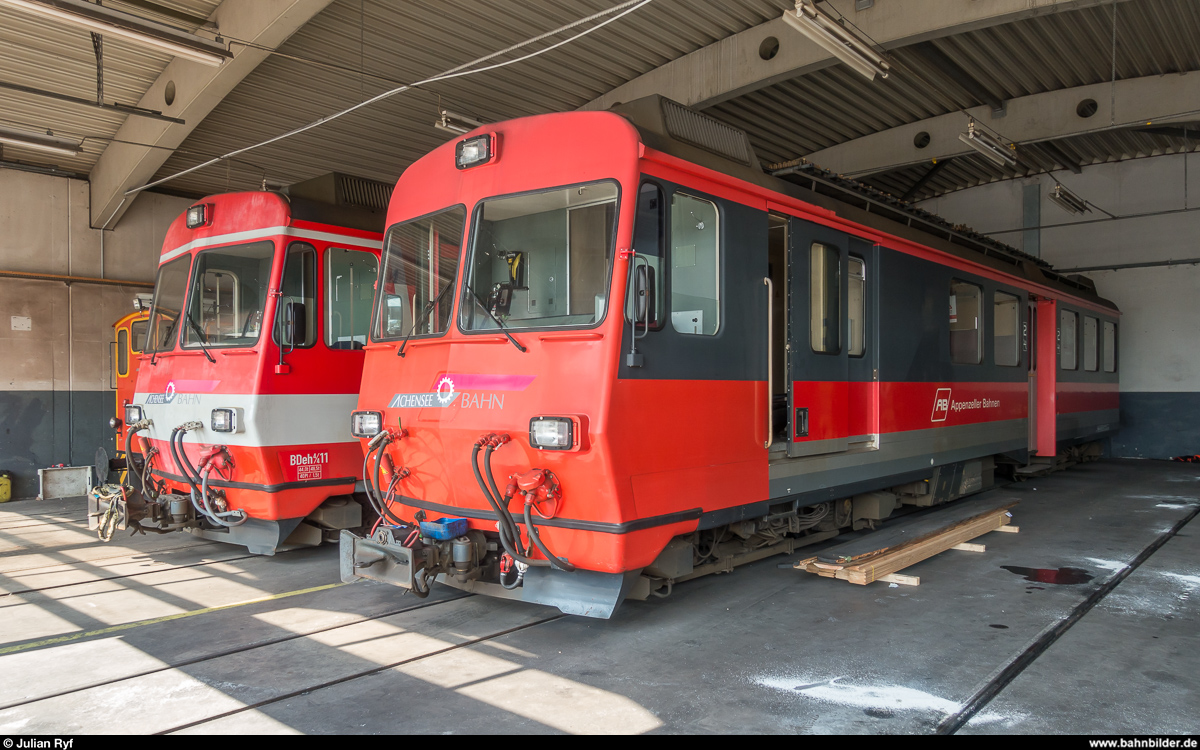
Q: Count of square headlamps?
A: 6